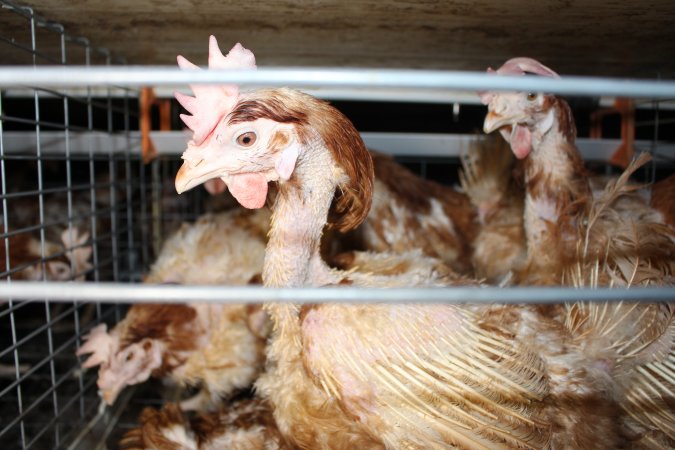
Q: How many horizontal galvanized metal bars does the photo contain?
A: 2